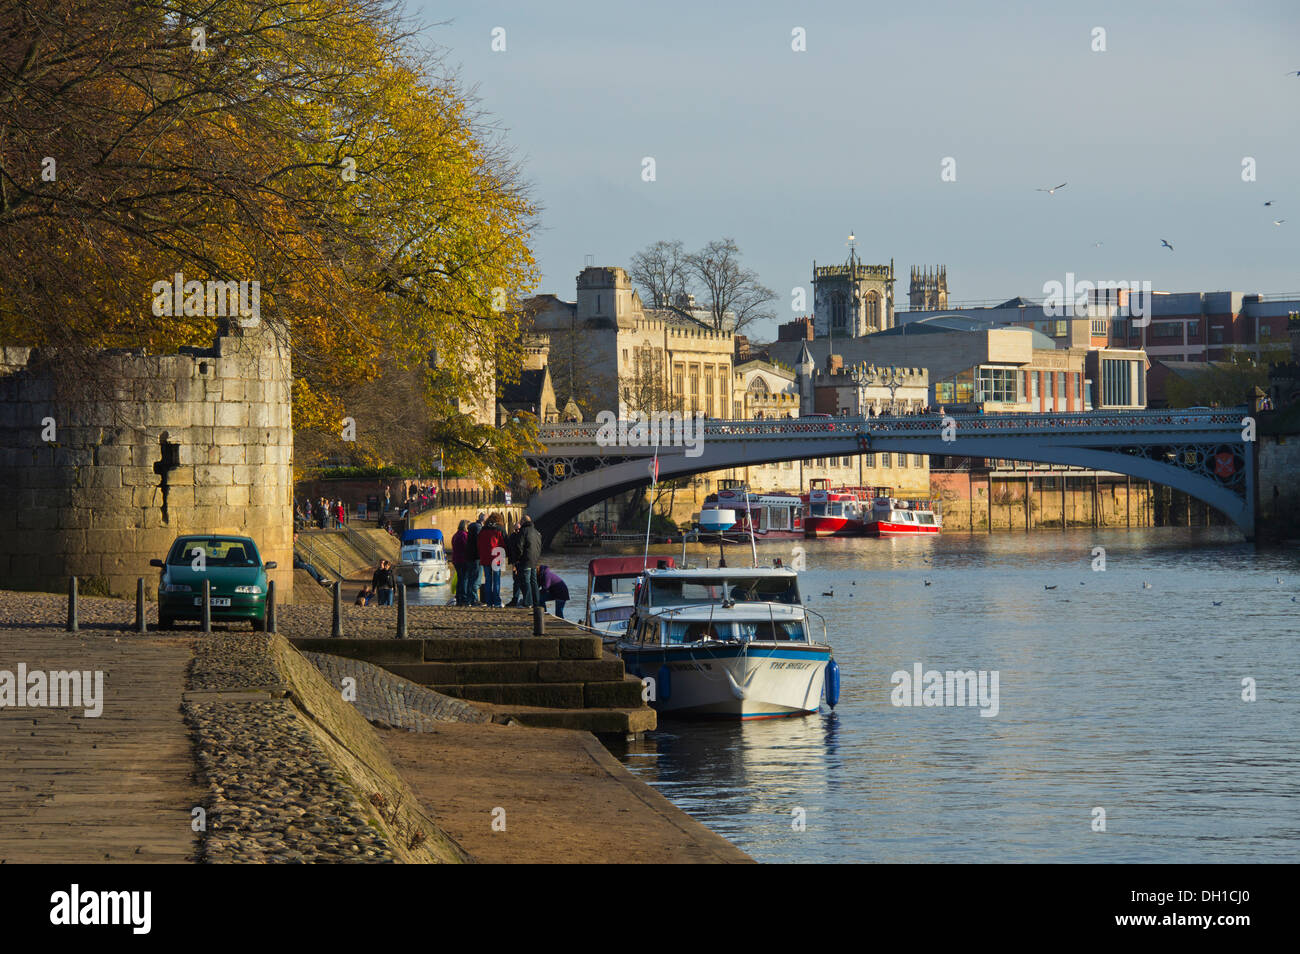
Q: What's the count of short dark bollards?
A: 7